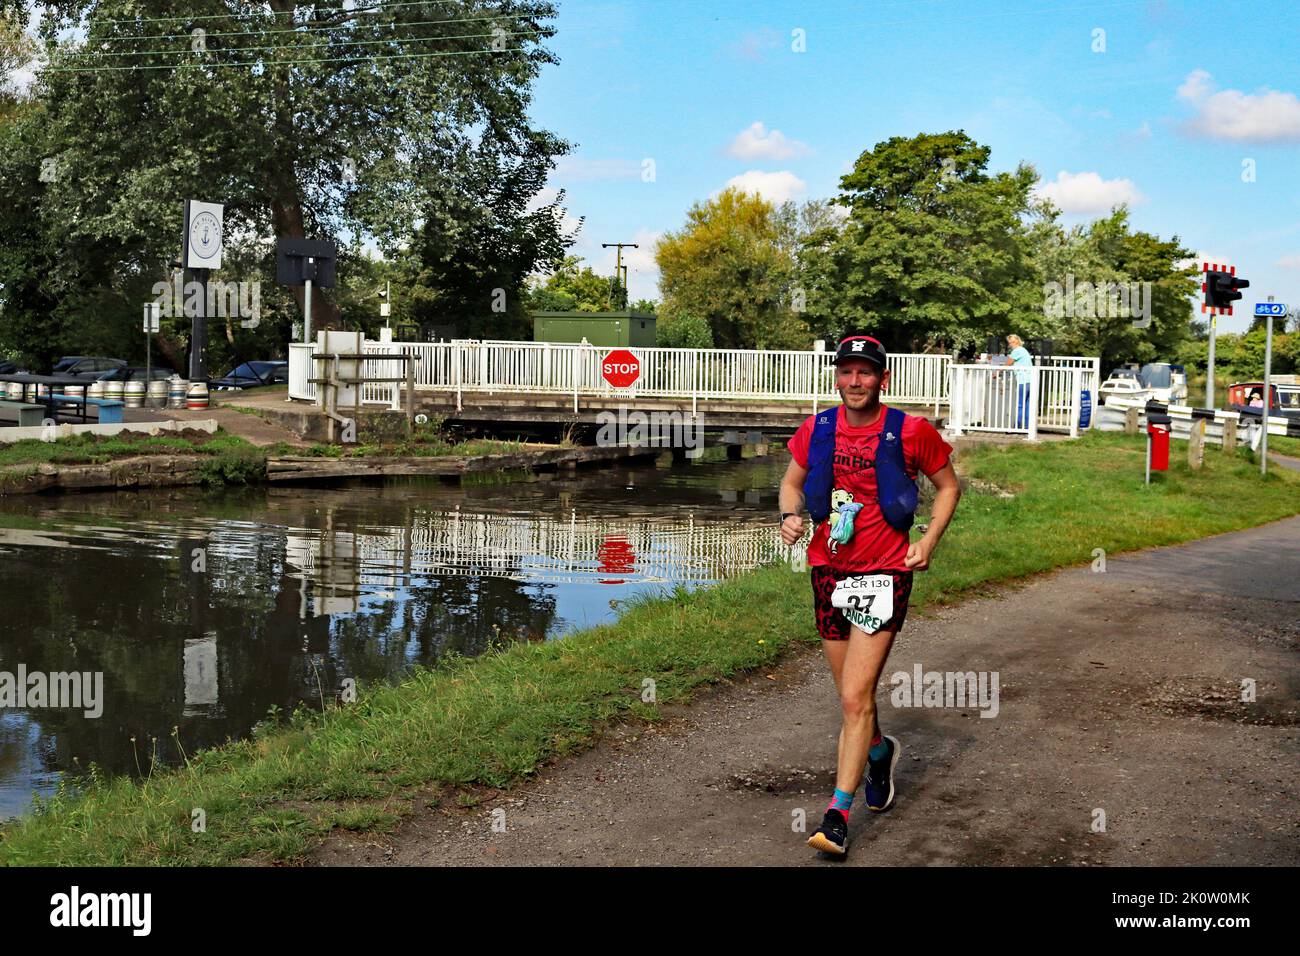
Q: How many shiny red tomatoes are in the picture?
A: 0